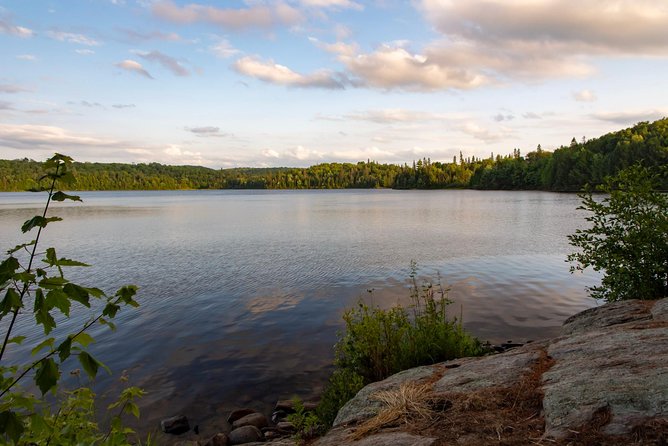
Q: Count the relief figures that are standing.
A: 0